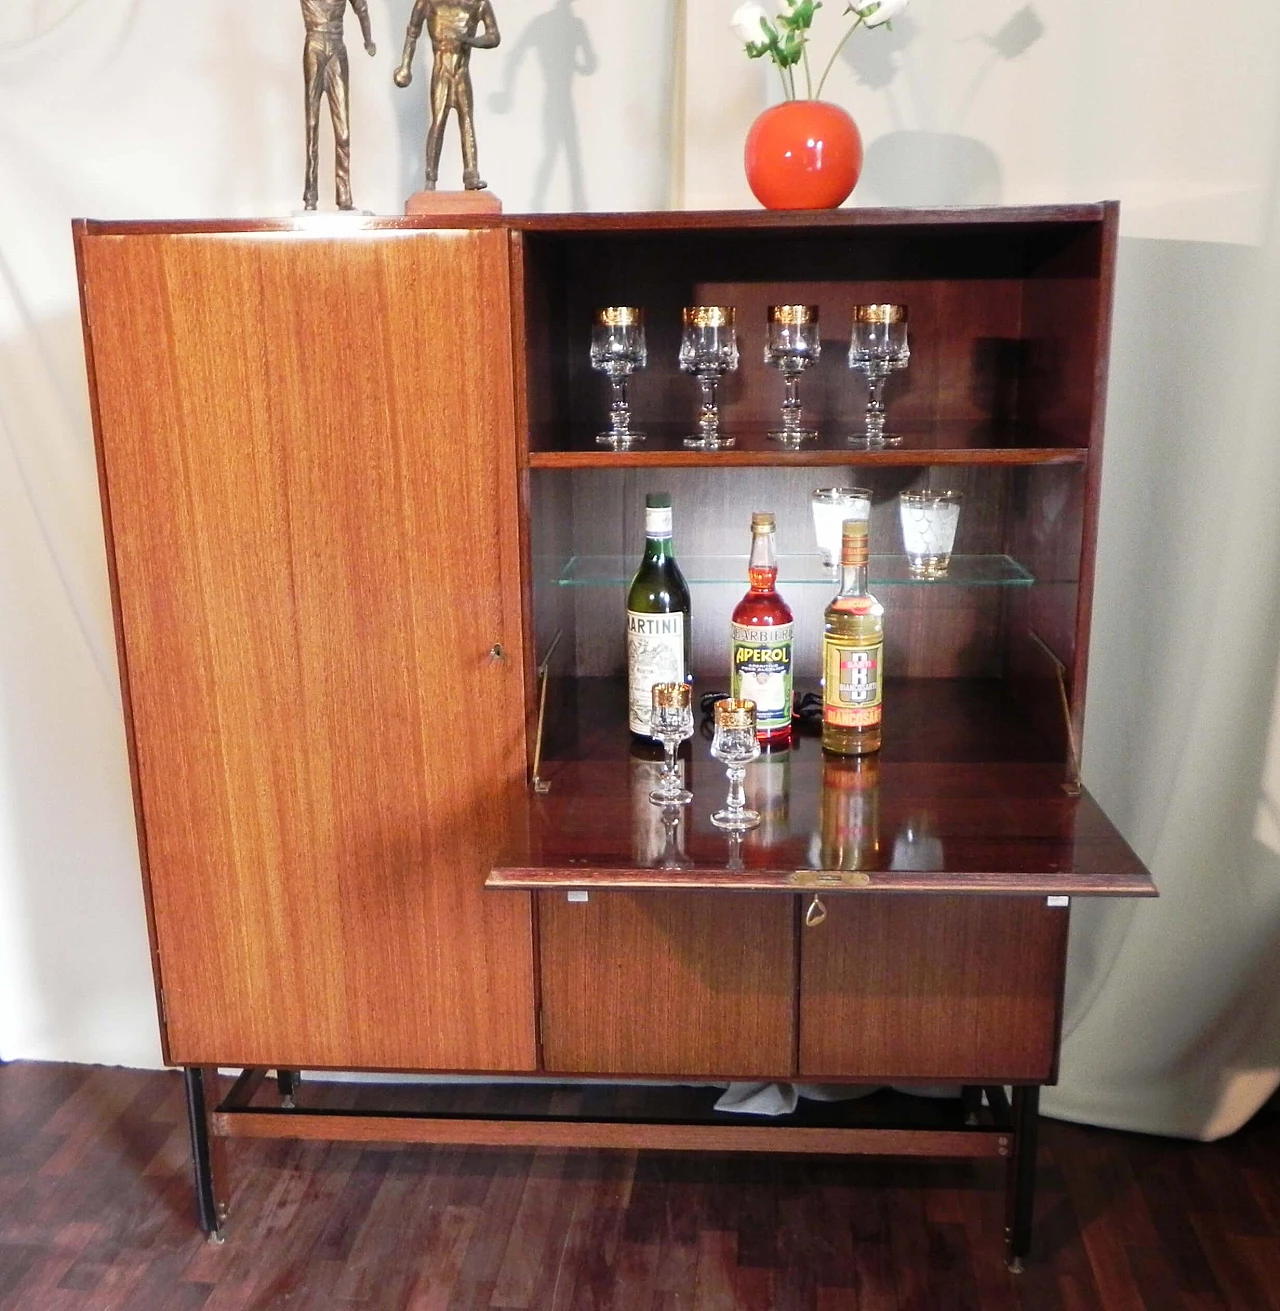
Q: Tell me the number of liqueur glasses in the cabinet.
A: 6